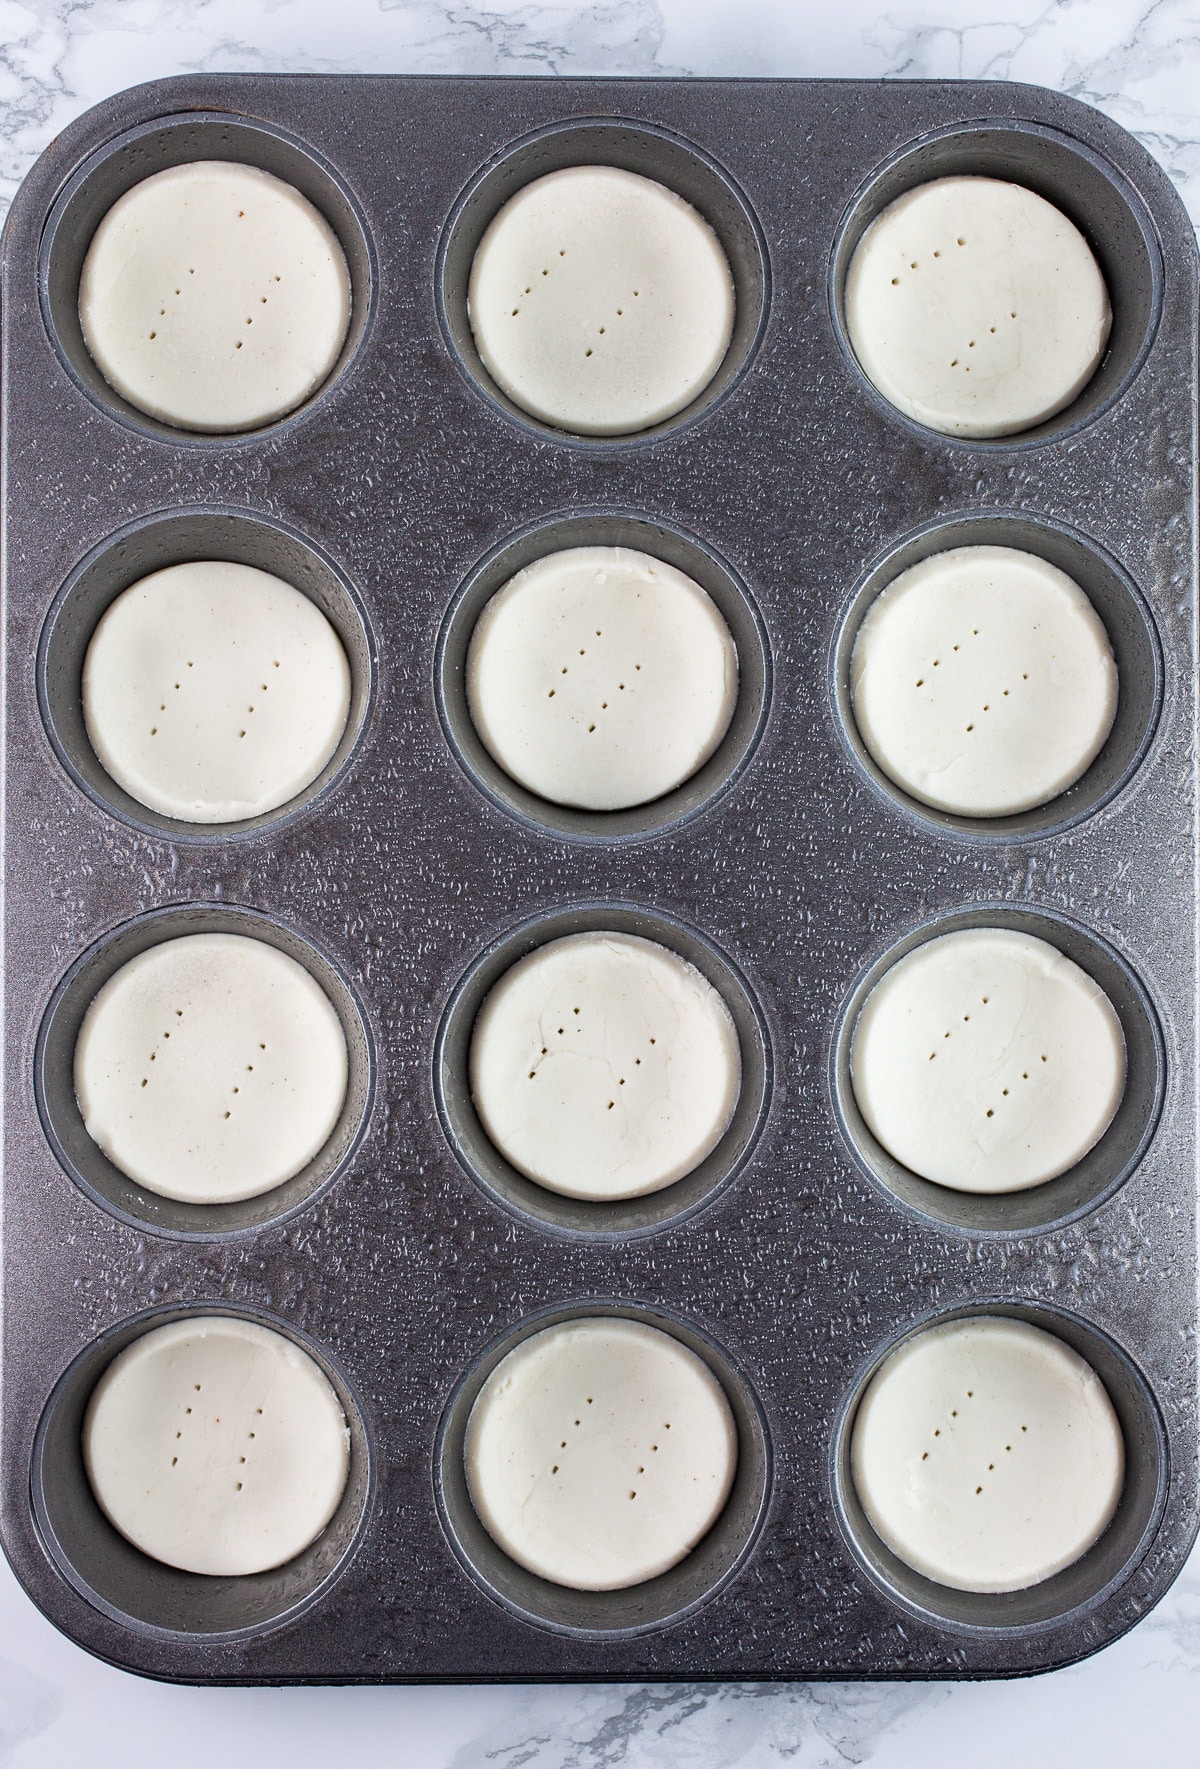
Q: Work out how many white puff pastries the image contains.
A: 12